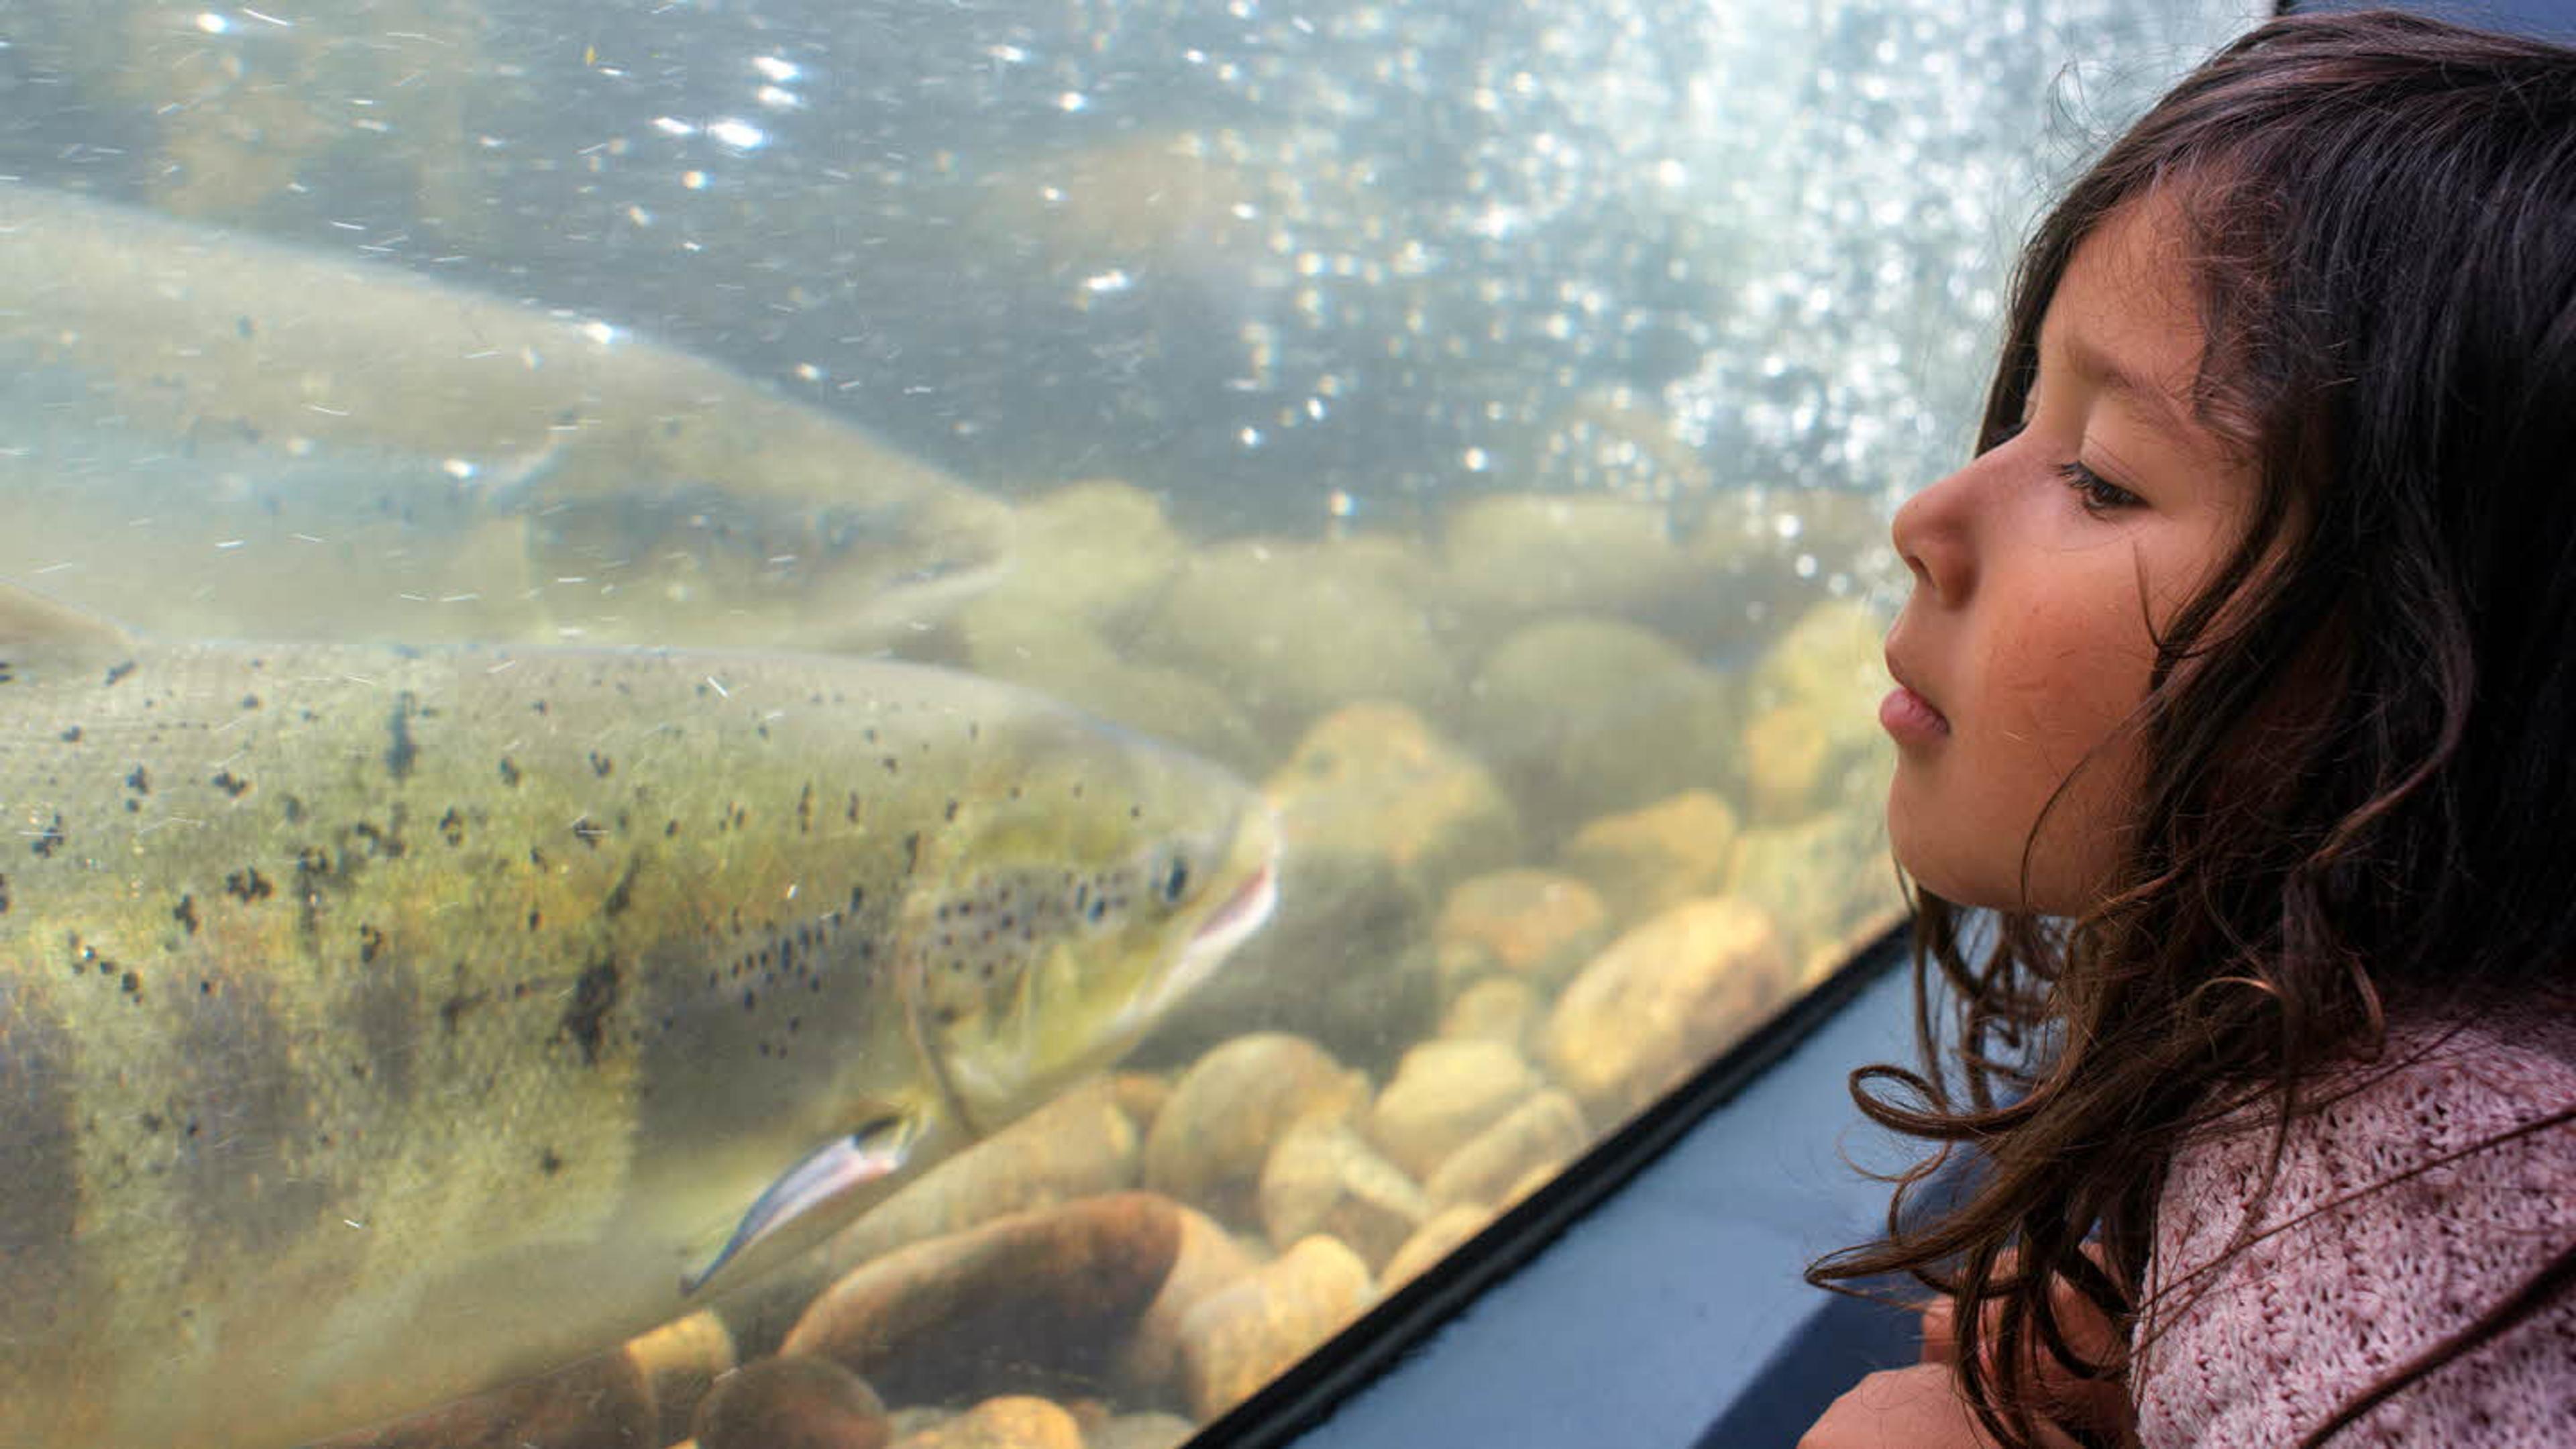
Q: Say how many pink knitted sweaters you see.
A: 1